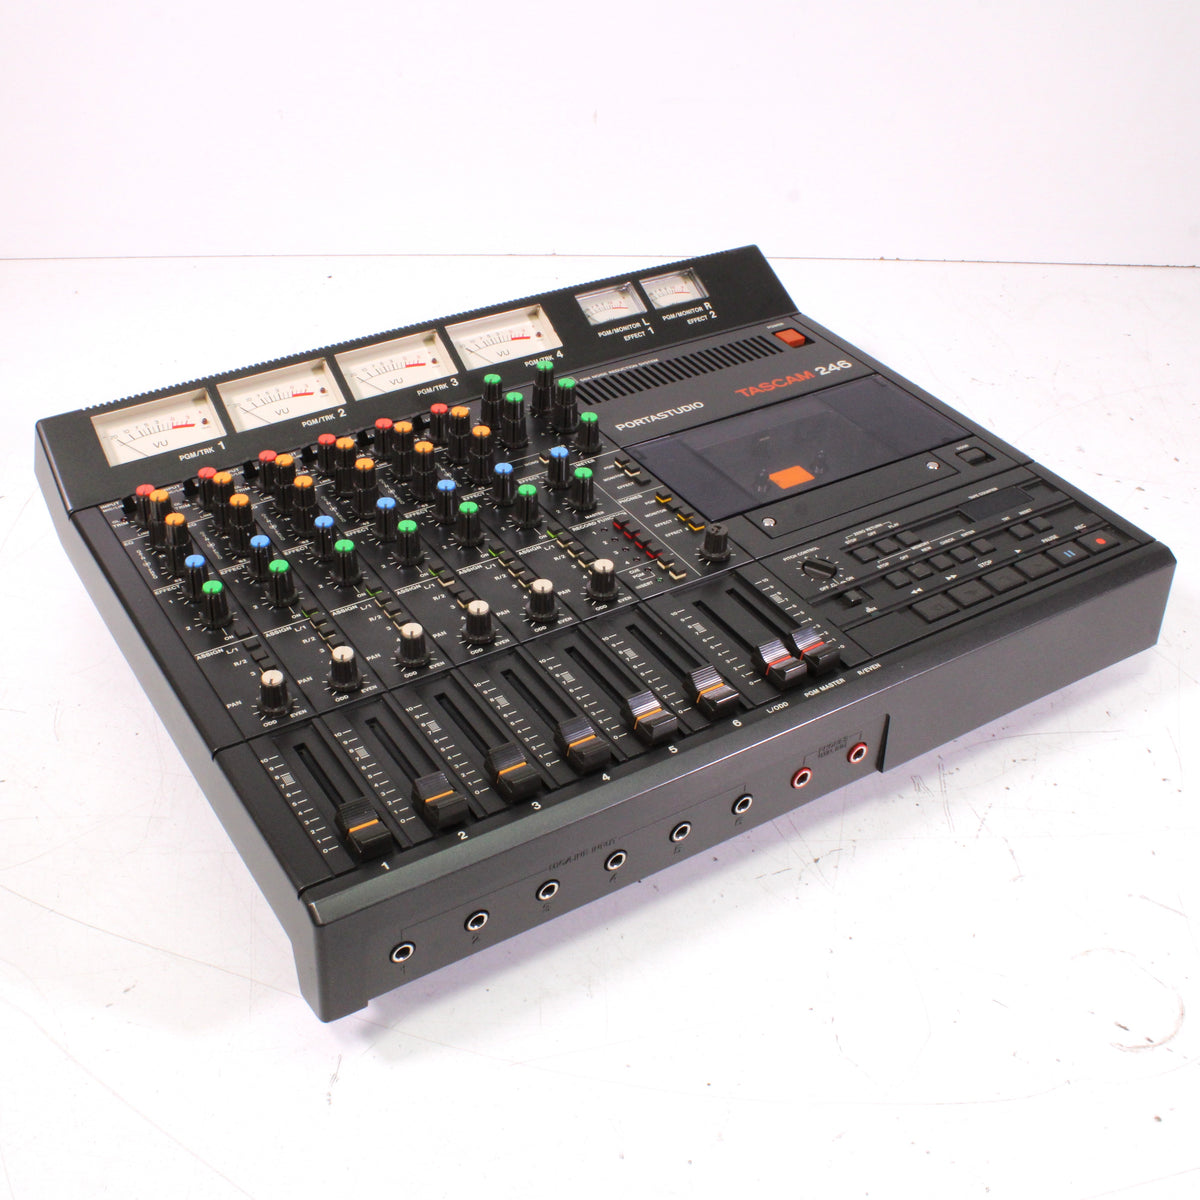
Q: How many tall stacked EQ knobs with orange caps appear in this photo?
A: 12